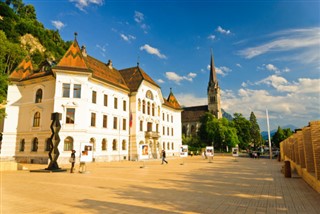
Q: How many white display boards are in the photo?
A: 5